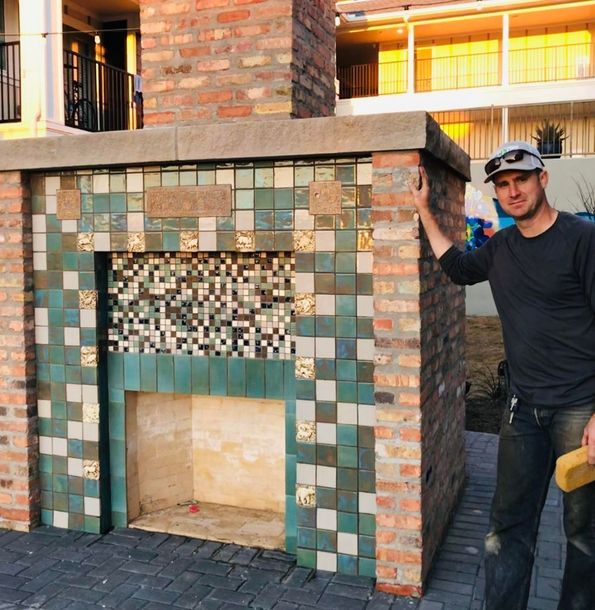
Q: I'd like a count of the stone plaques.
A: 3